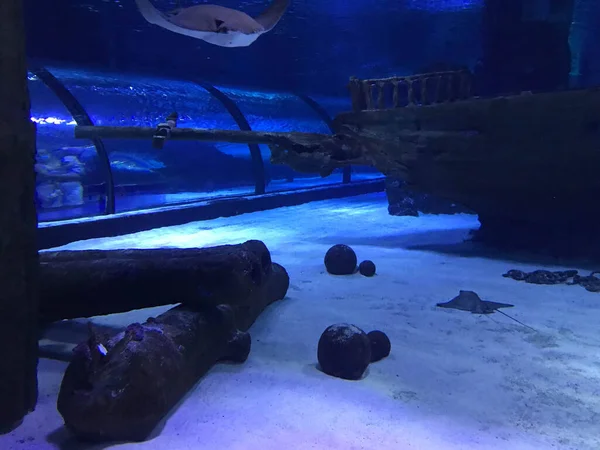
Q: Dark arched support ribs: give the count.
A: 3